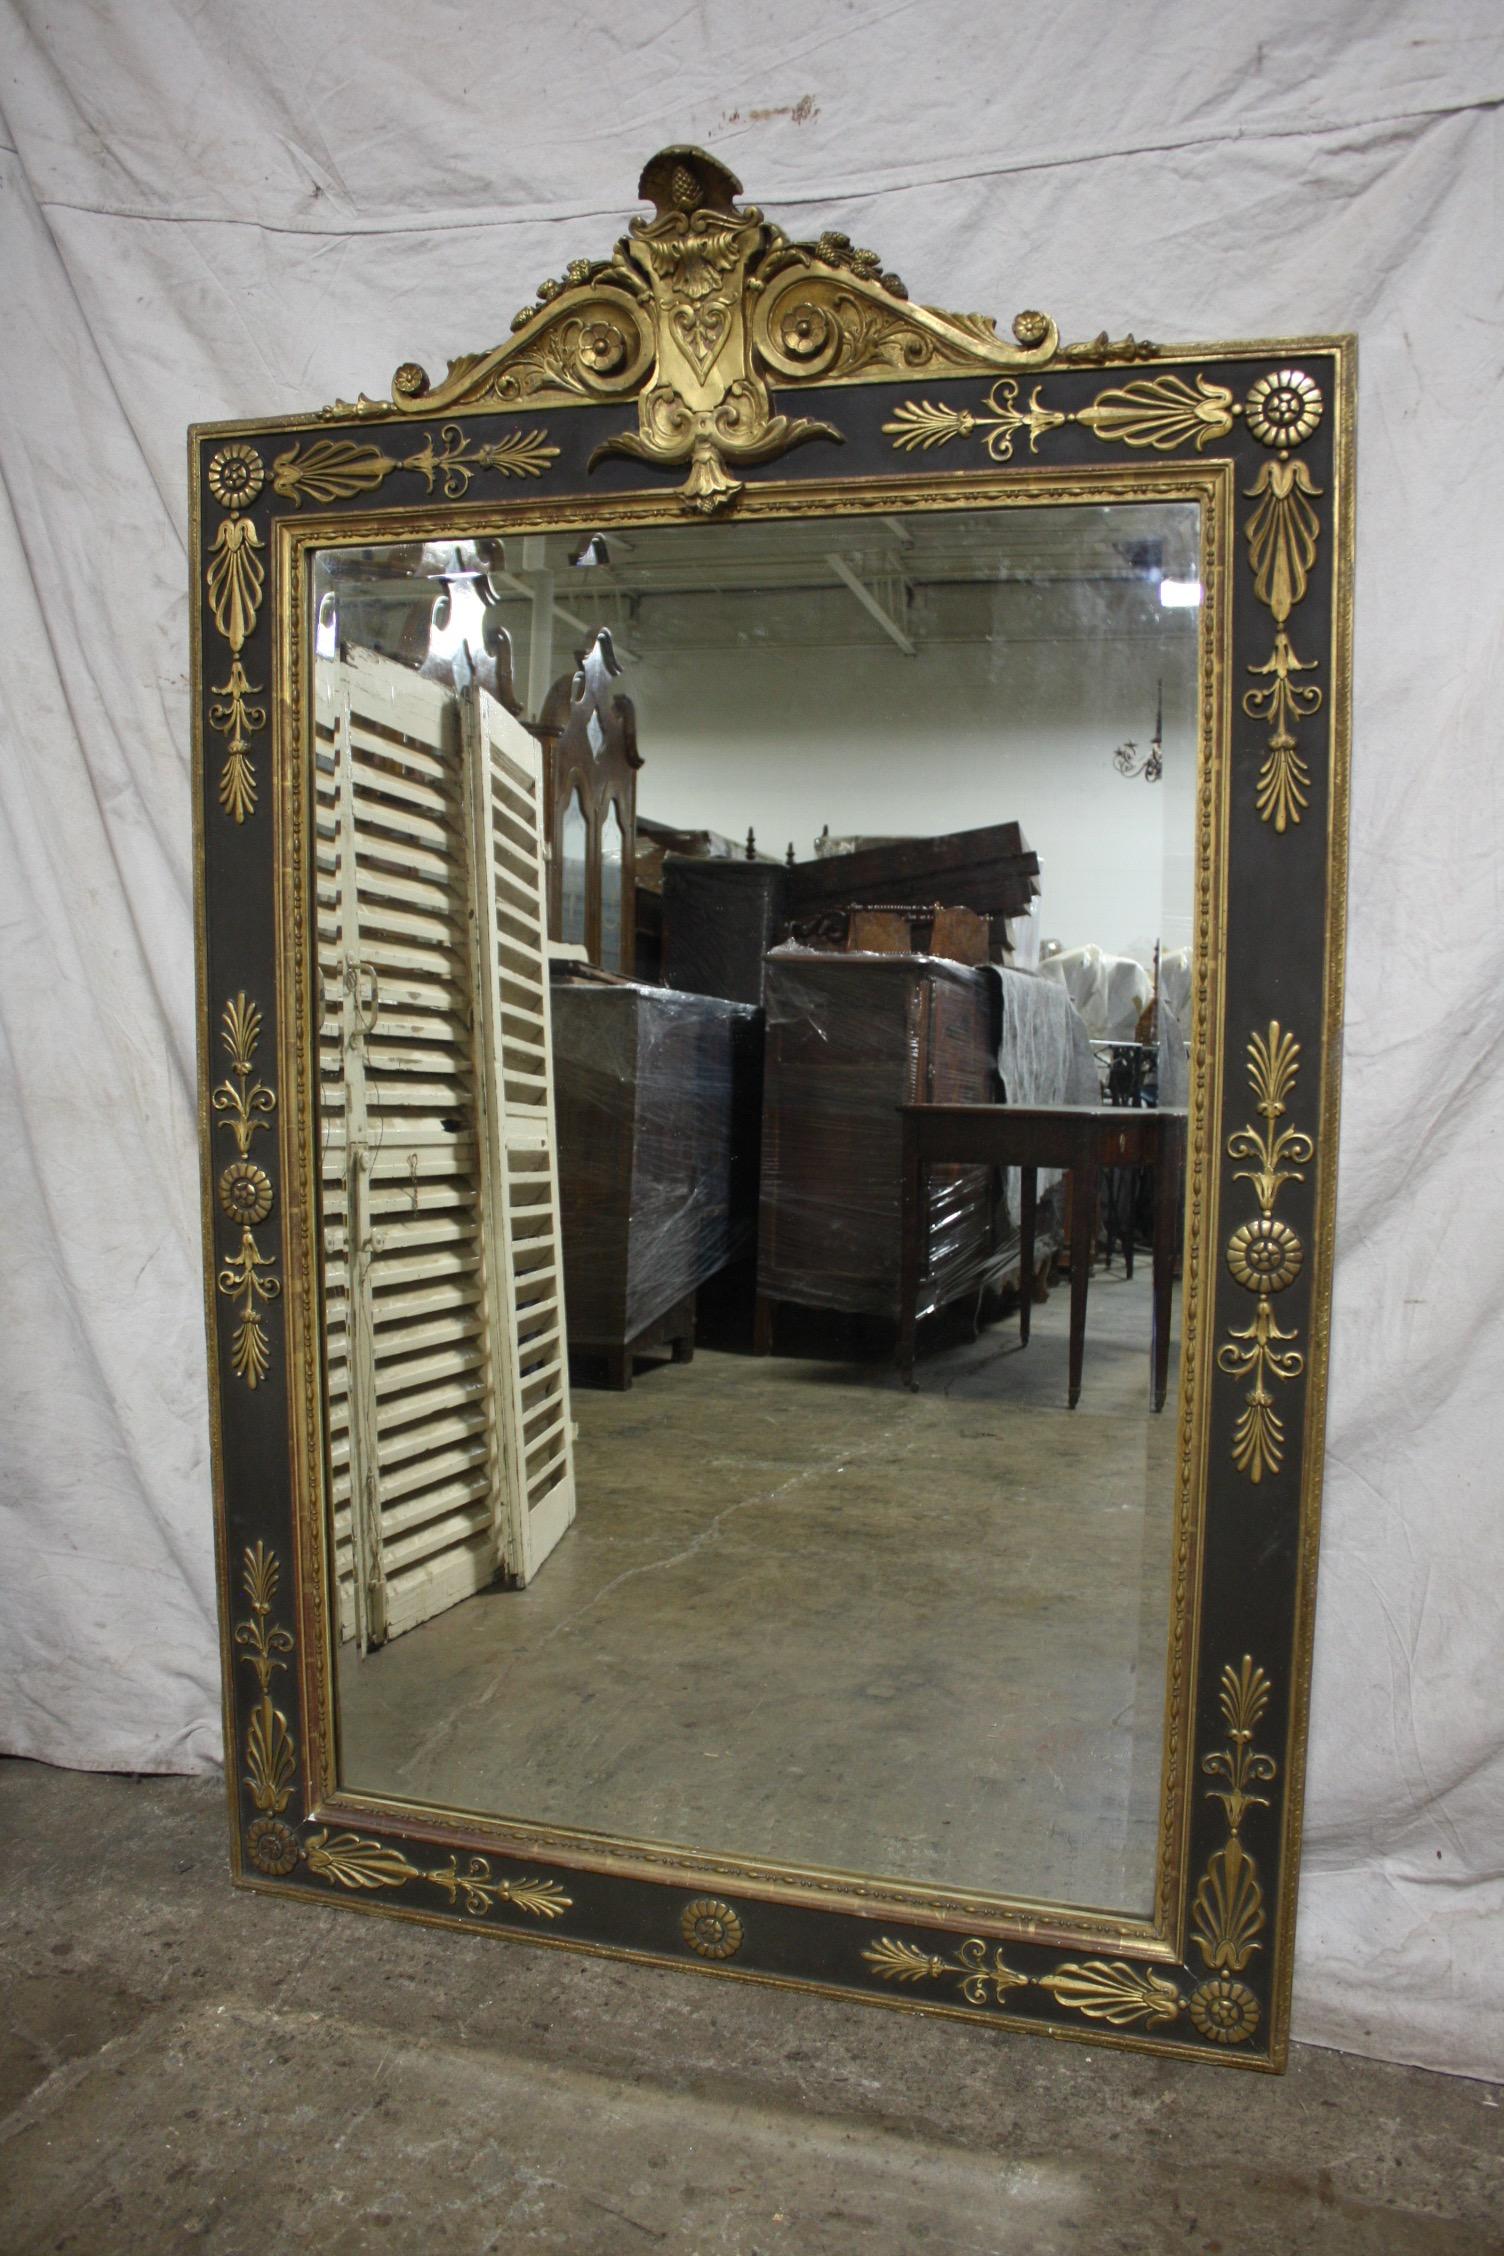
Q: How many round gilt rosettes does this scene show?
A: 11